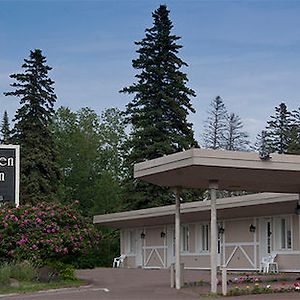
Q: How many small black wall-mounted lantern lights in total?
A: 4